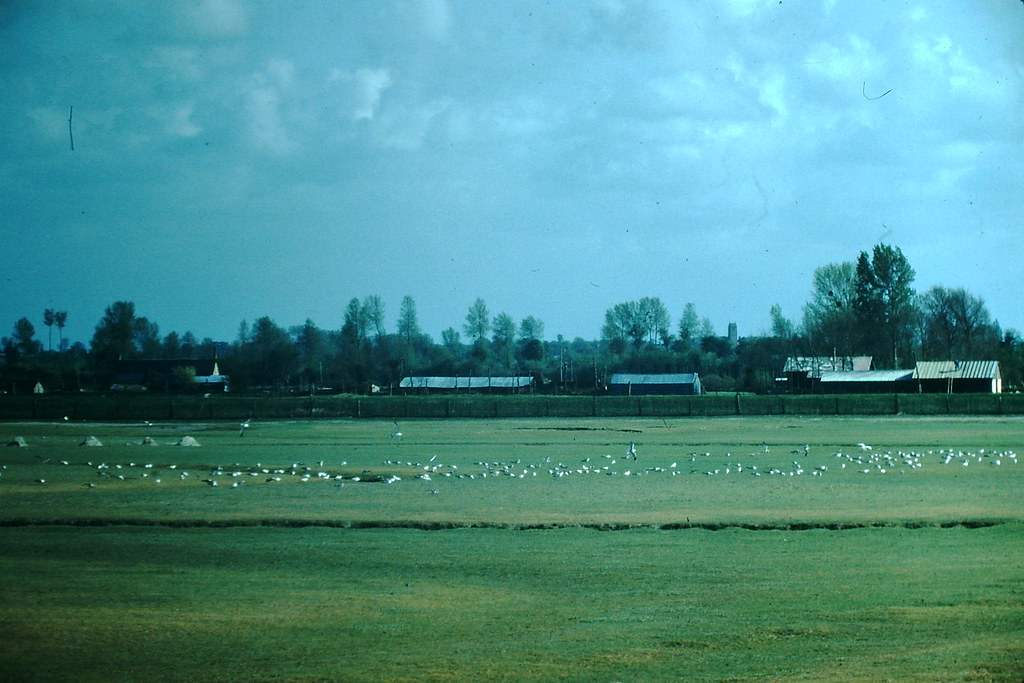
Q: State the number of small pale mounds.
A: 4